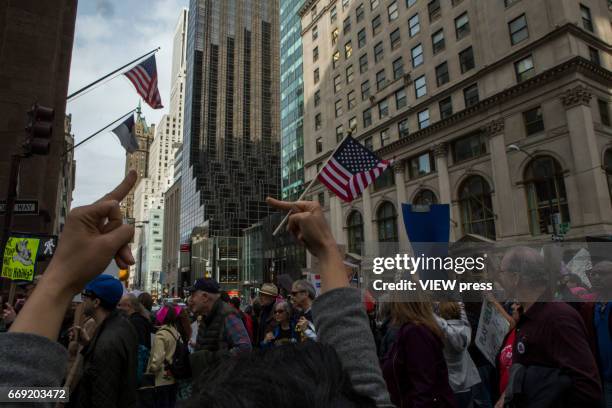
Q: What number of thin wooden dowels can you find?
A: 1